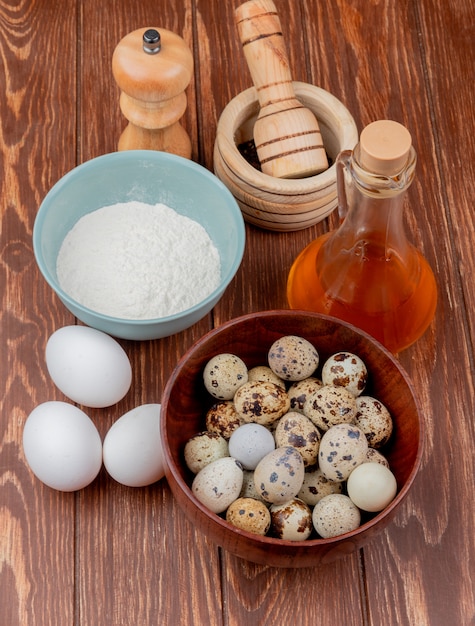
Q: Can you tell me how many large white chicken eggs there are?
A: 3